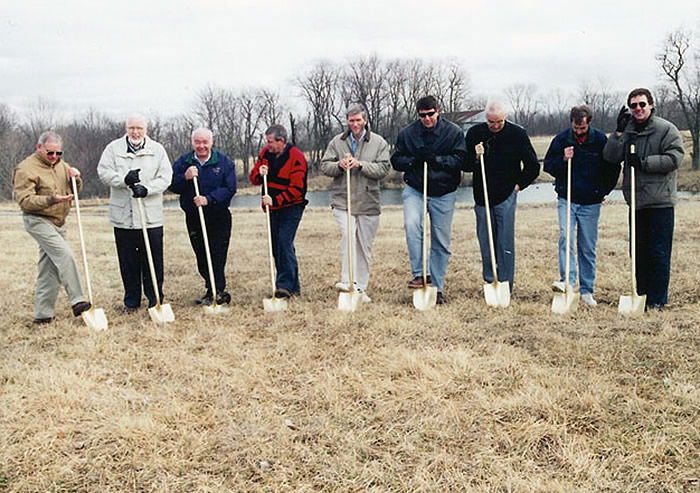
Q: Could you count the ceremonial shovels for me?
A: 9